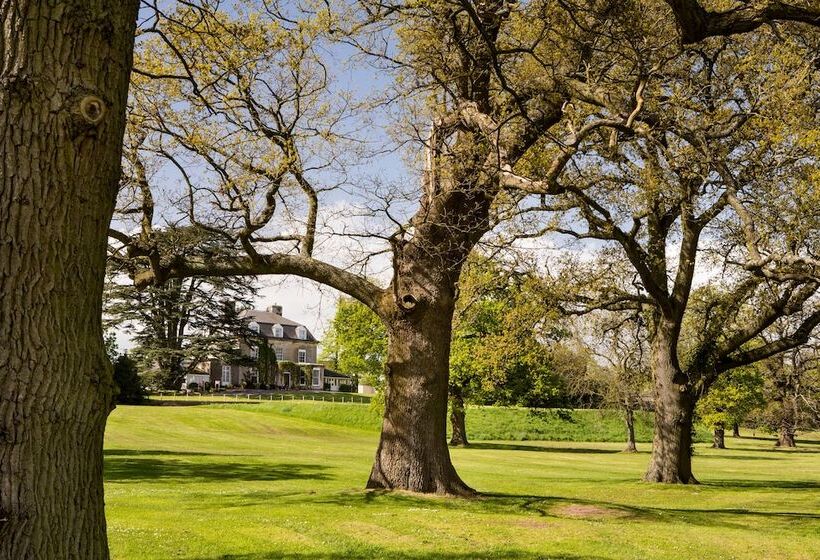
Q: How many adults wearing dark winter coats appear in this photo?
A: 0